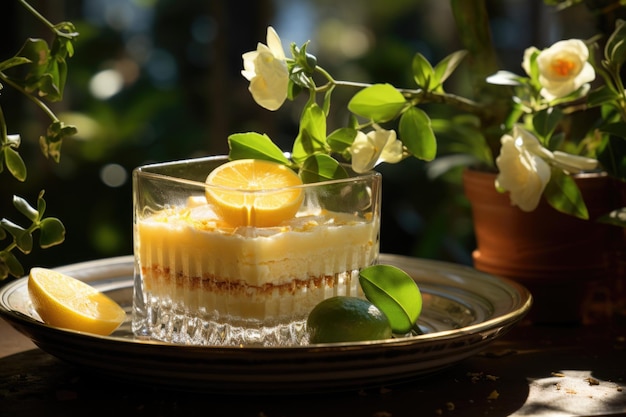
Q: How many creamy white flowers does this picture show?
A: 4